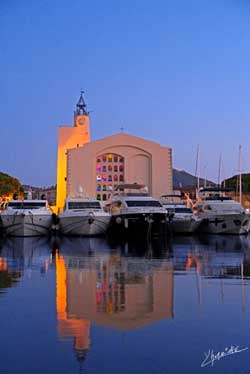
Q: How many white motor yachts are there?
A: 5